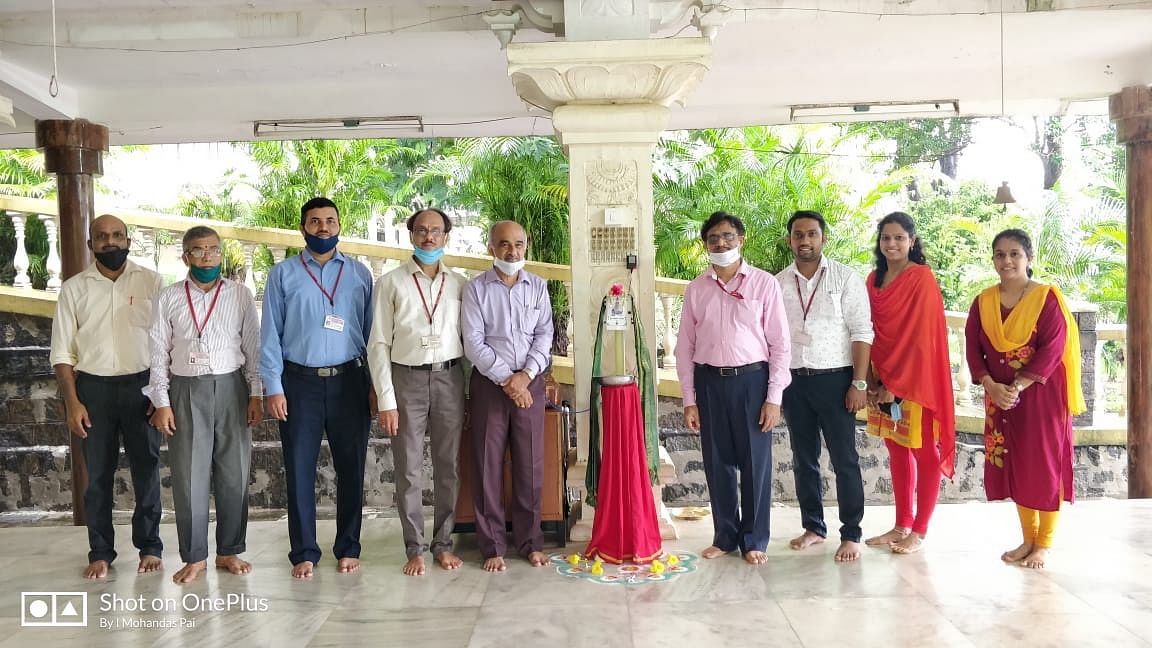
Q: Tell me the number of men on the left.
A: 5